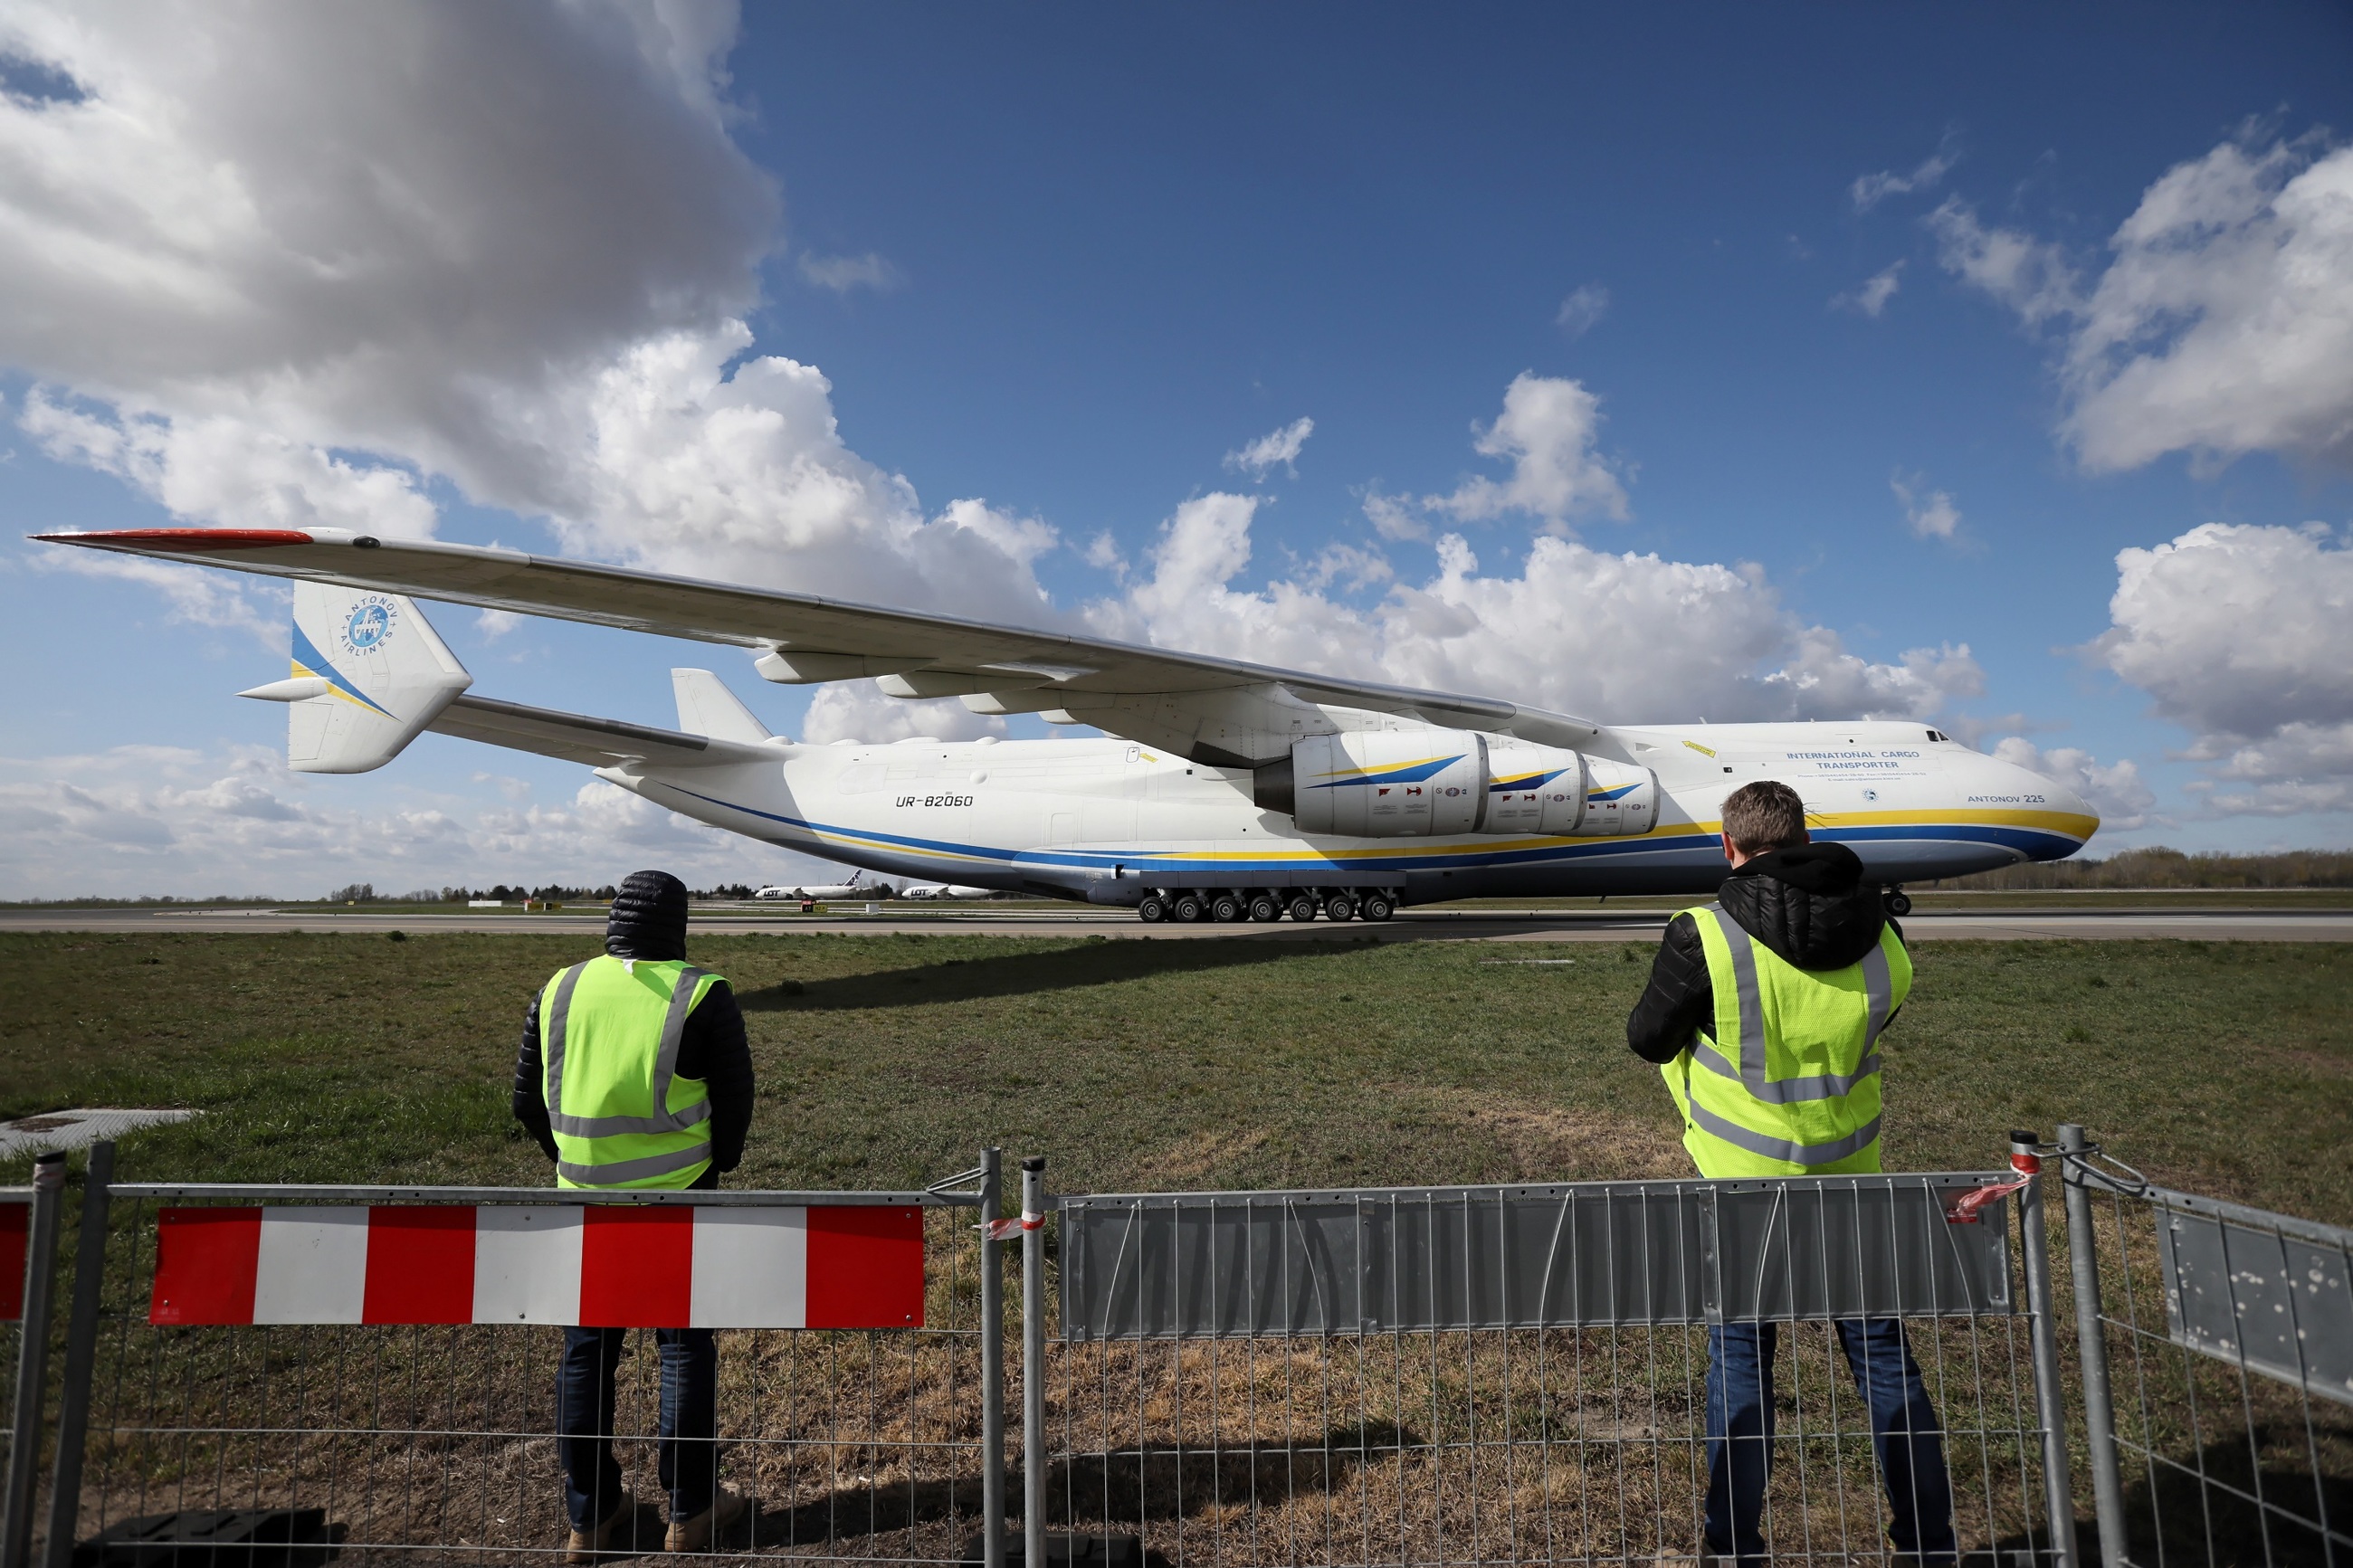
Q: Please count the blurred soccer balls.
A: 0